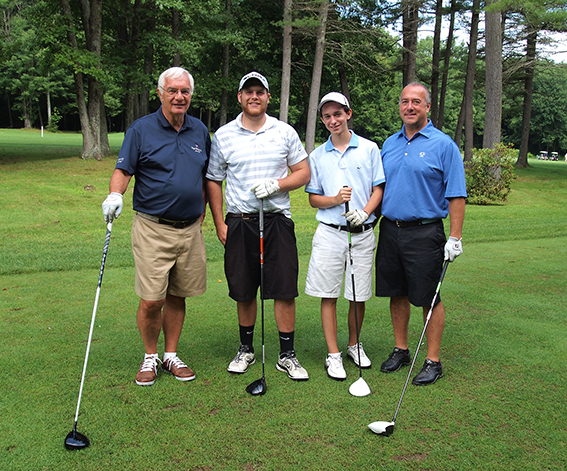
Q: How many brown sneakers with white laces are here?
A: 2